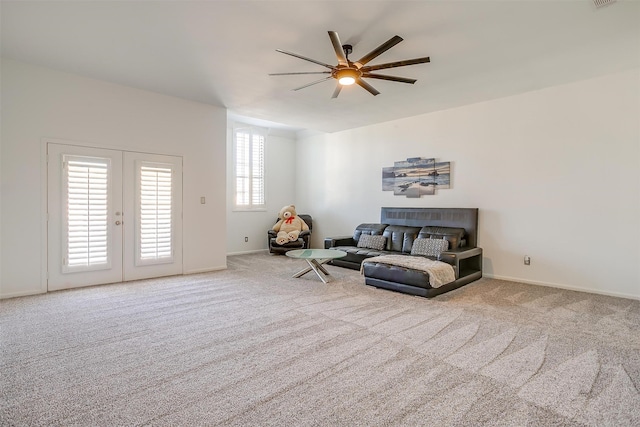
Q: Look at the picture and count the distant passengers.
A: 0